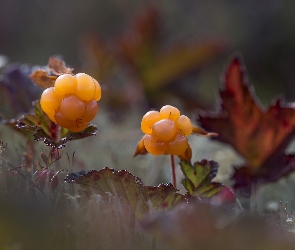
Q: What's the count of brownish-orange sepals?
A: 5